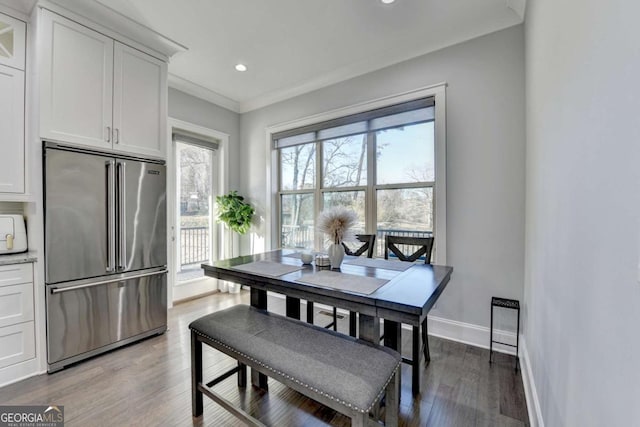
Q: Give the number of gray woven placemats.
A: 4